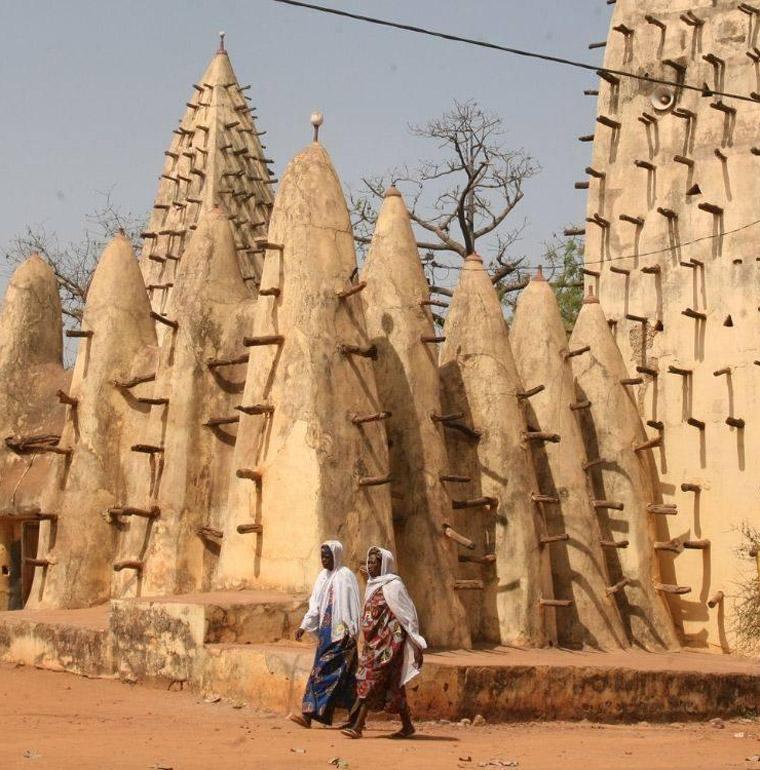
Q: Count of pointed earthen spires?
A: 9